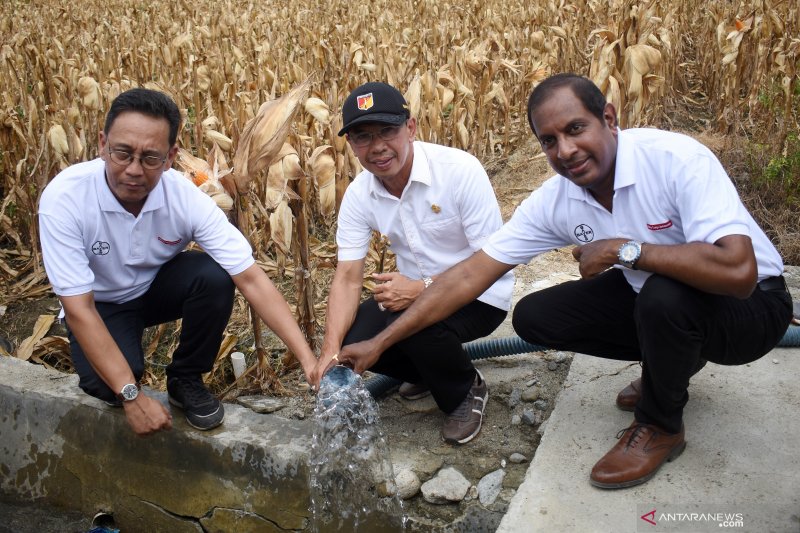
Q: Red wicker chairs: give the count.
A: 0